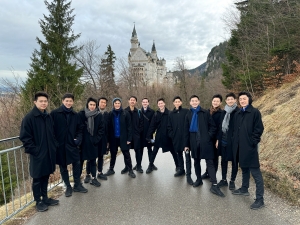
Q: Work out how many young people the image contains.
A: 13